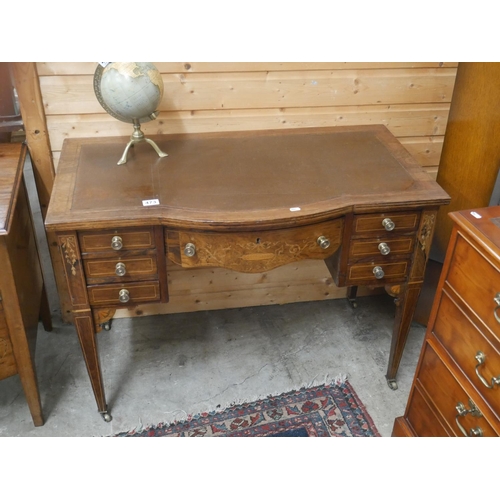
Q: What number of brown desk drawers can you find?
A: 7